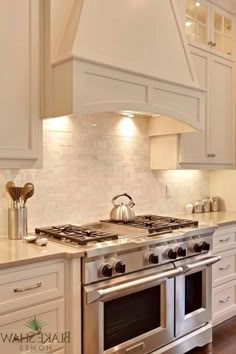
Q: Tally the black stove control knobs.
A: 7